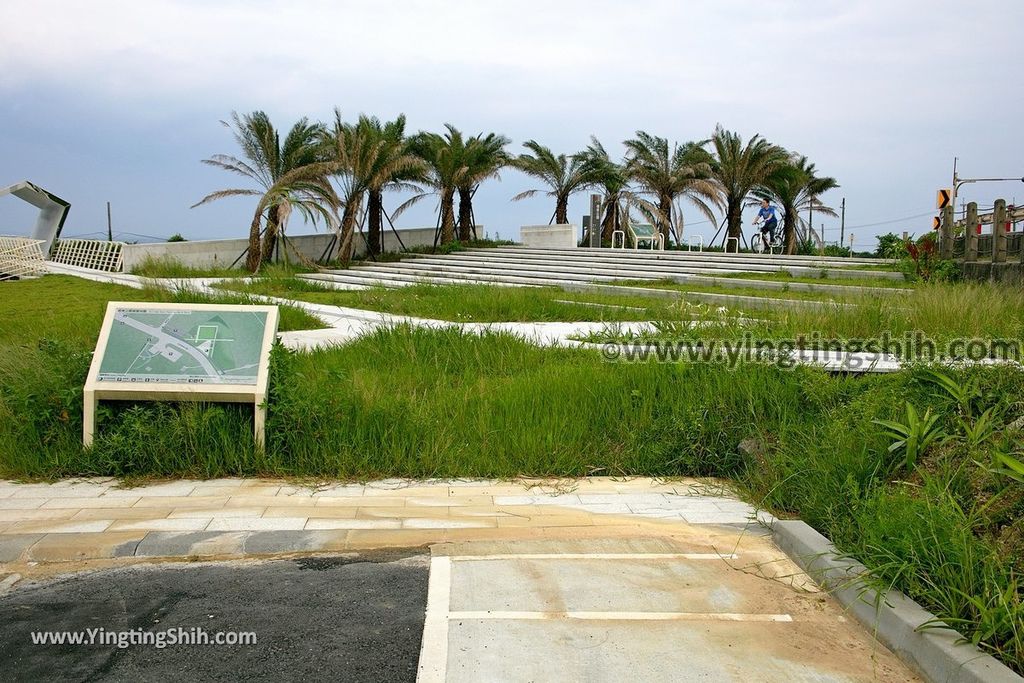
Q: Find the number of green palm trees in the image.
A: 11